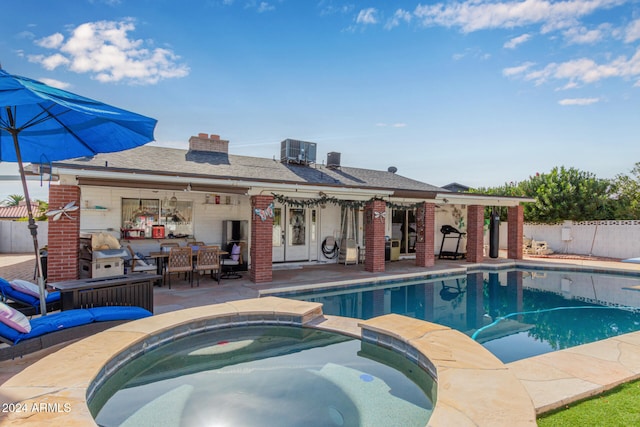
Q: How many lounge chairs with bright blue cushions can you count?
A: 2